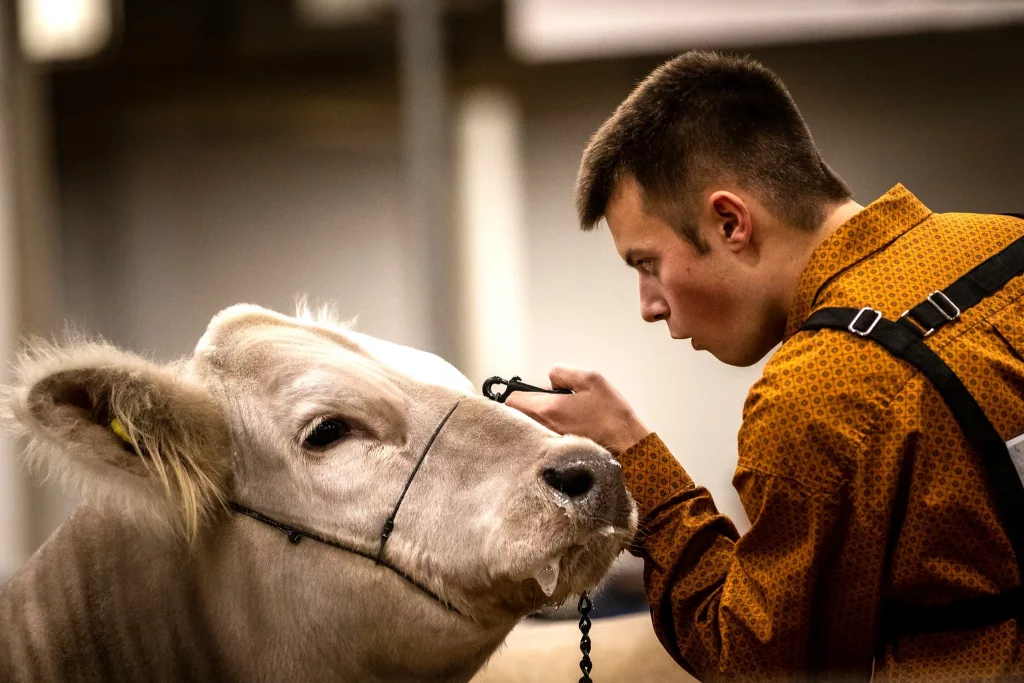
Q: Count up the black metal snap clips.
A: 1